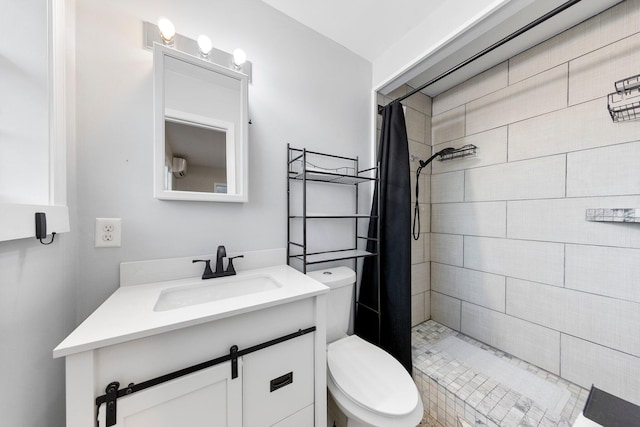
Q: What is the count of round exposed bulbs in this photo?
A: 3